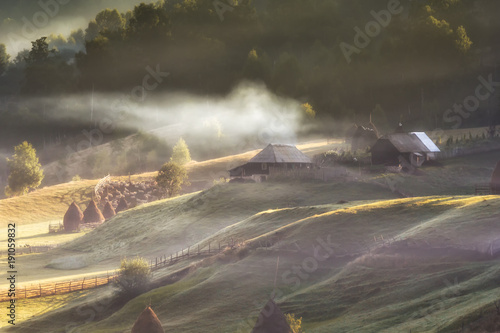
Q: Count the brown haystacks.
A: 7